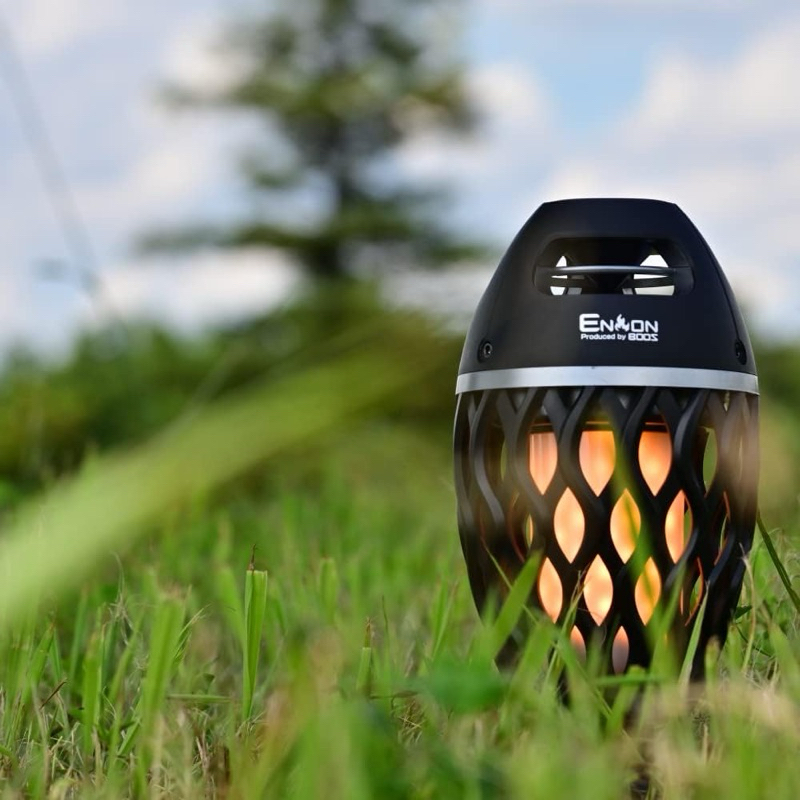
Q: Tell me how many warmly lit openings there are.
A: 11